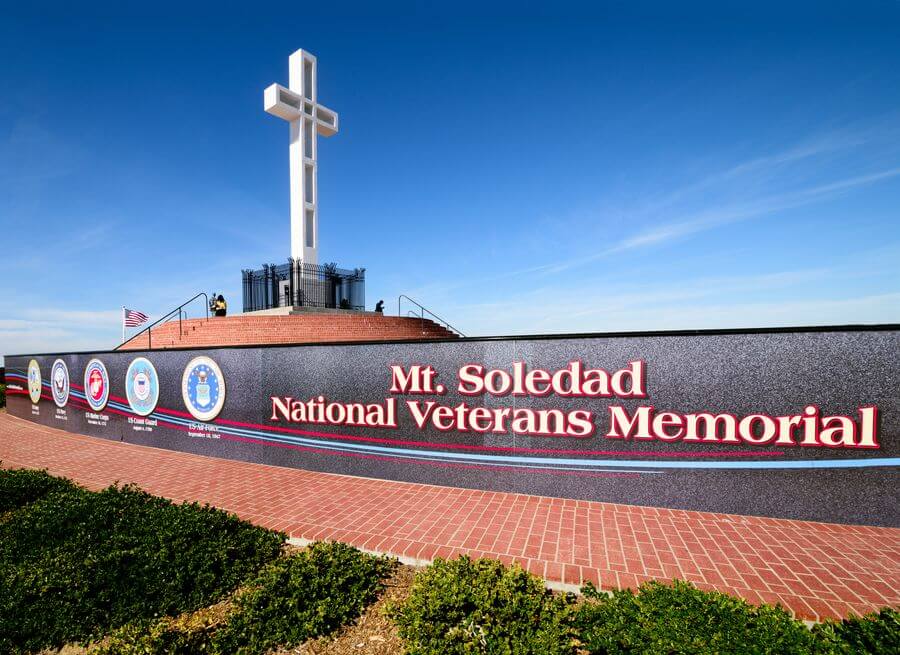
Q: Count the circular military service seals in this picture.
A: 5